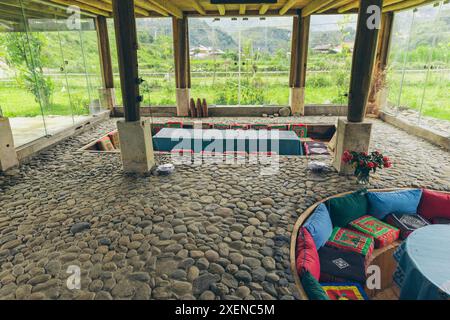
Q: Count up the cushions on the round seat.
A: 11